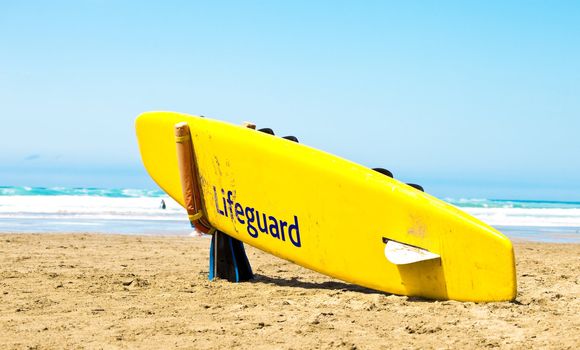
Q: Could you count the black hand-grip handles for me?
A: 4